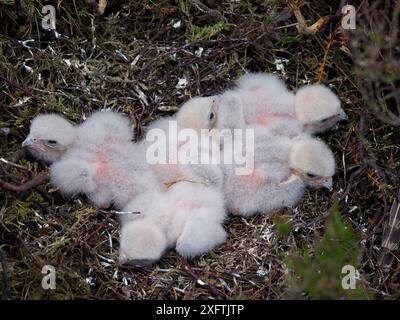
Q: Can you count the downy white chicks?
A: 5